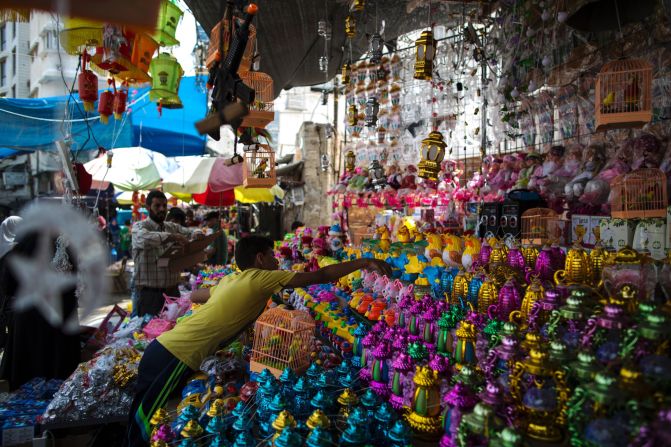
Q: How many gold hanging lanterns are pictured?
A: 7